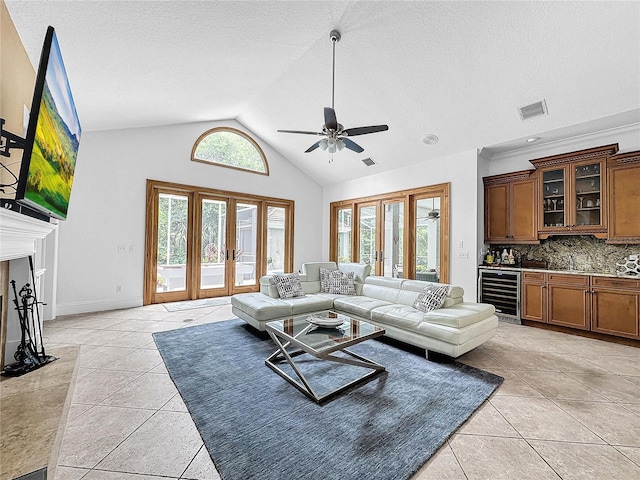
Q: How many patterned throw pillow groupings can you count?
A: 3